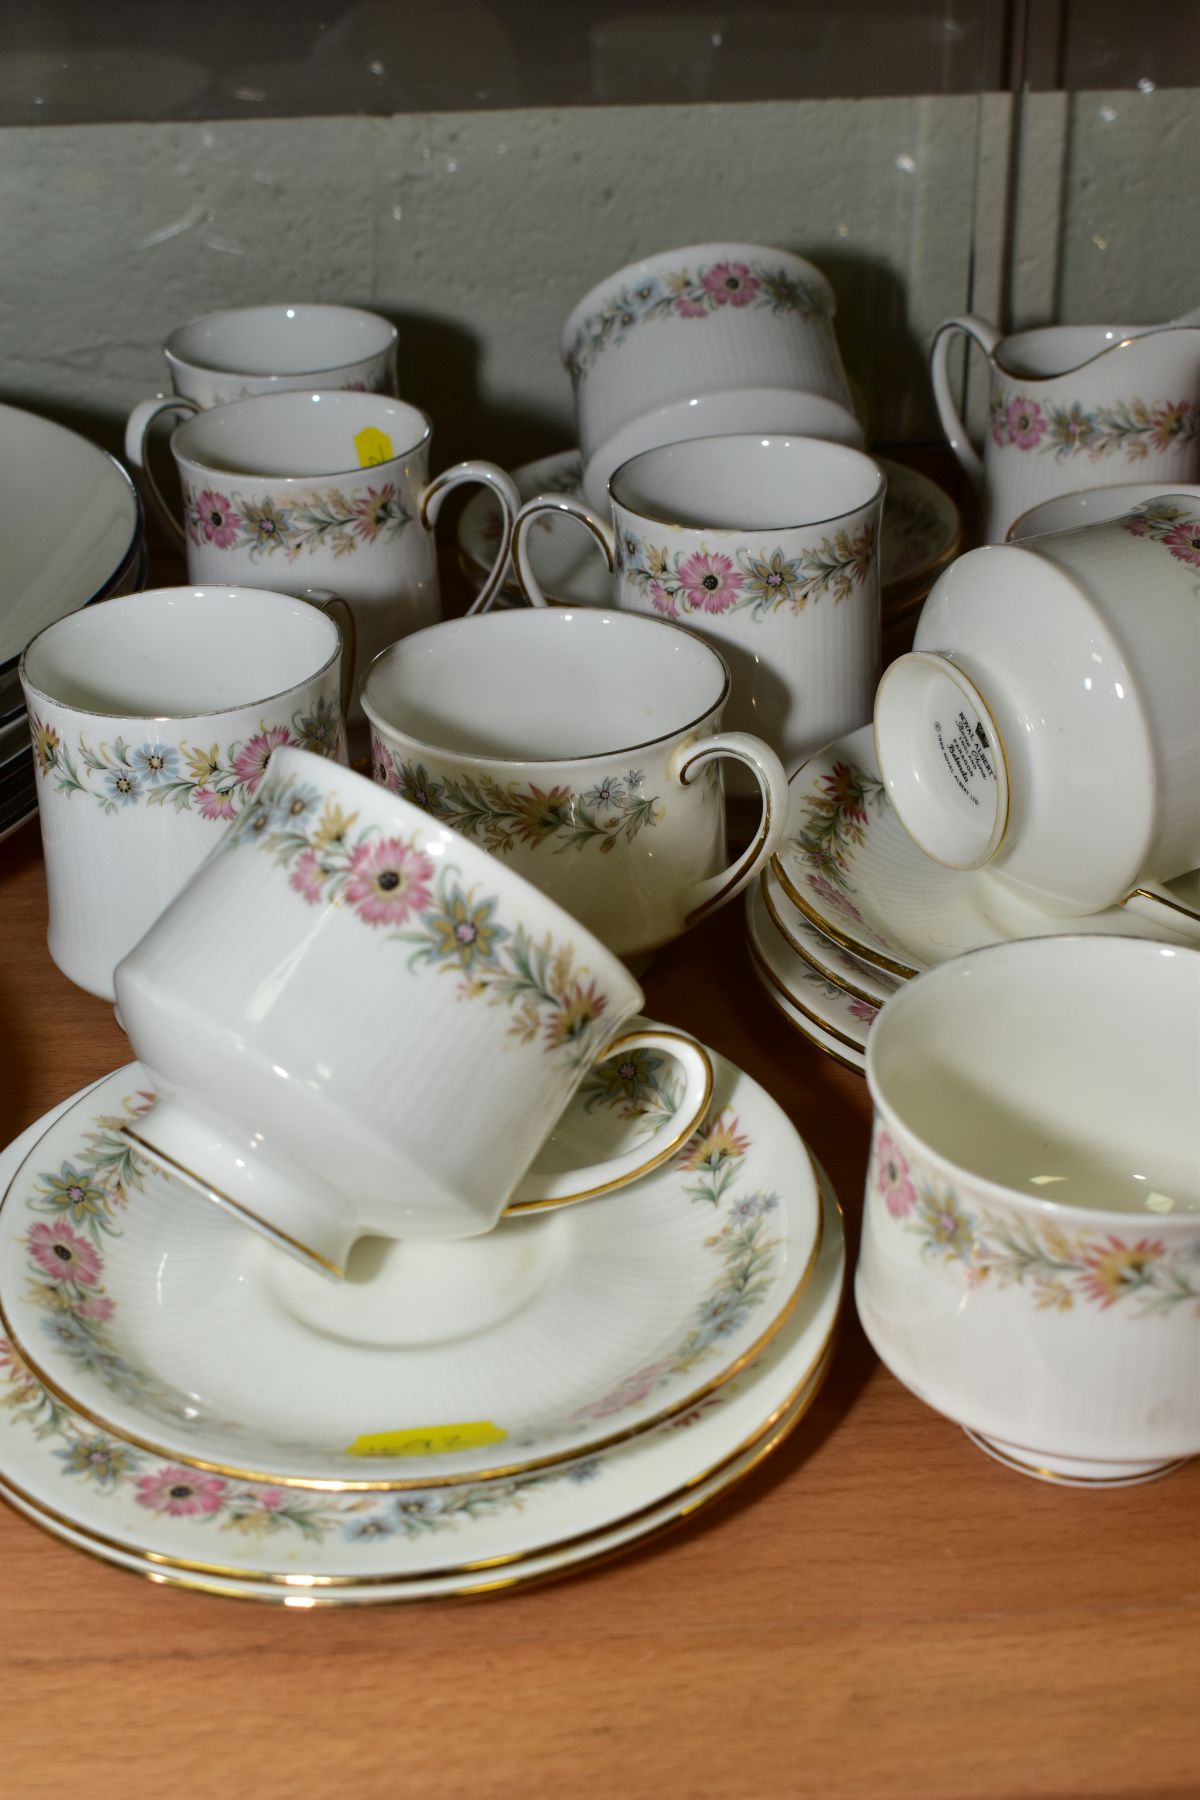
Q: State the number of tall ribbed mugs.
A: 4